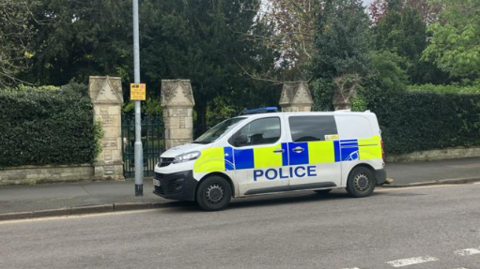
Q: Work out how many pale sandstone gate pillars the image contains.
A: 4